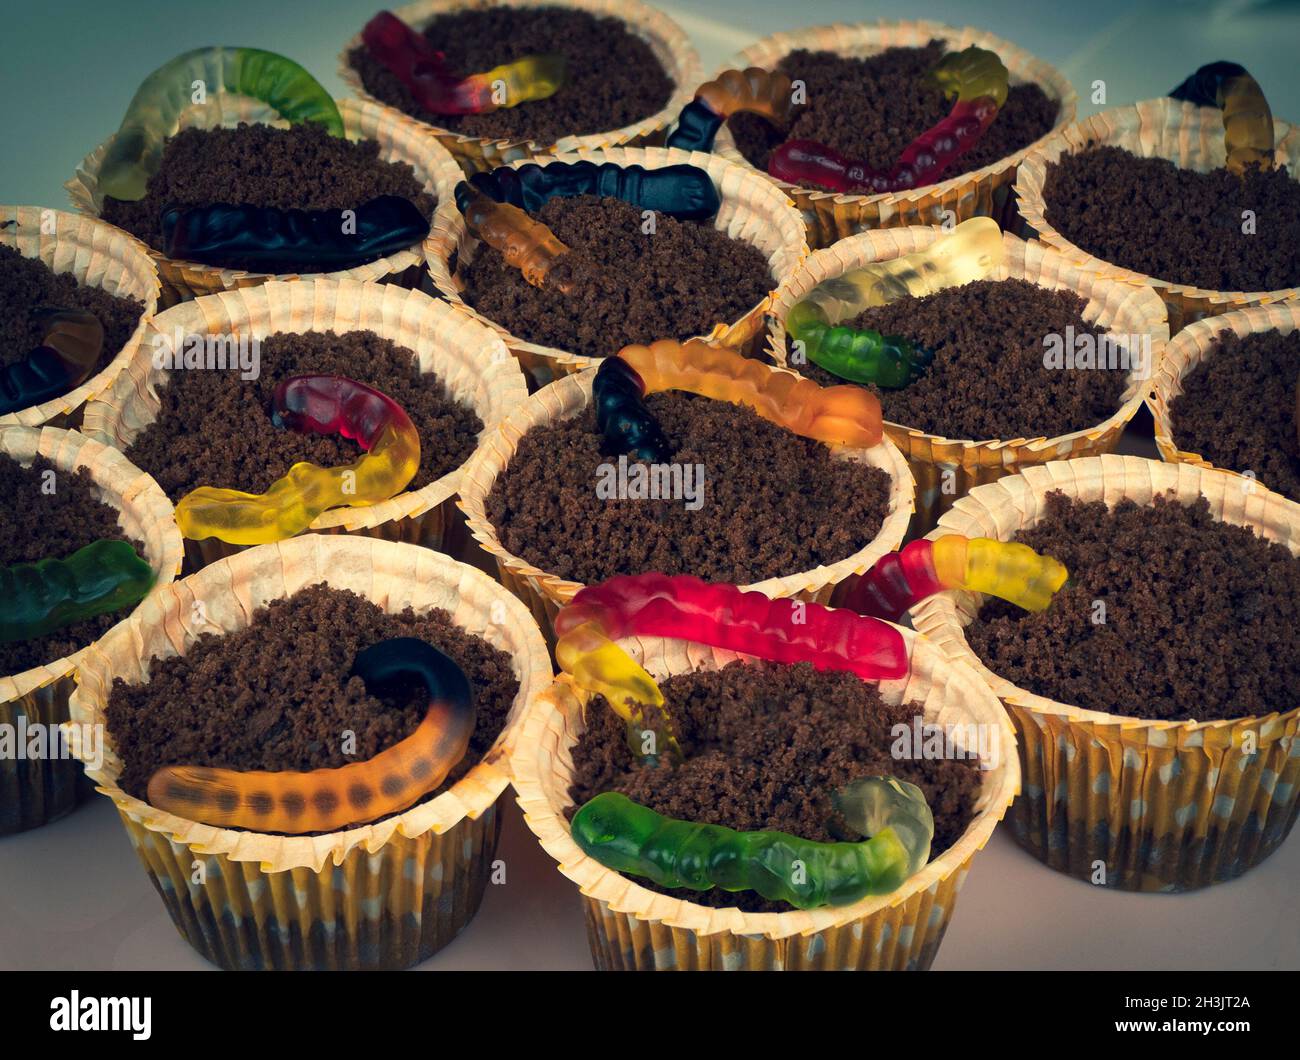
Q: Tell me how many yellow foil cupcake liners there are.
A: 14